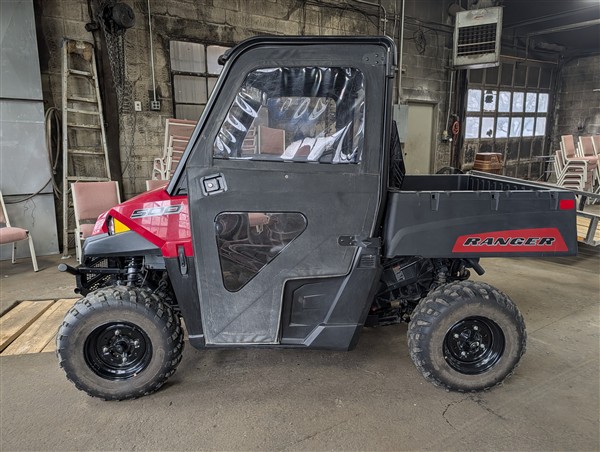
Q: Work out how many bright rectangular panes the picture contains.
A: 12